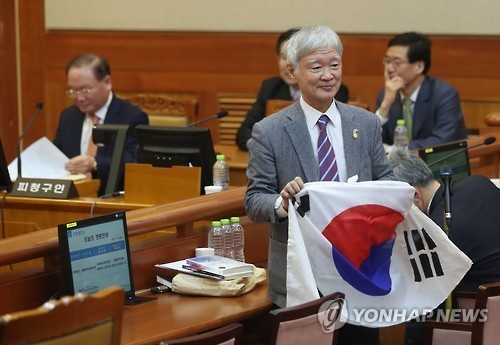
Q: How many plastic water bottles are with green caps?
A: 5